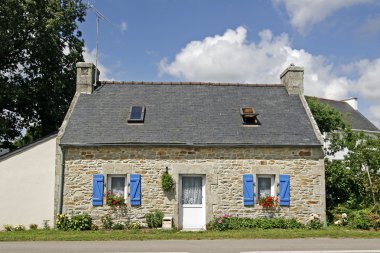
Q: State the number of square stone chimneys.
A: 2